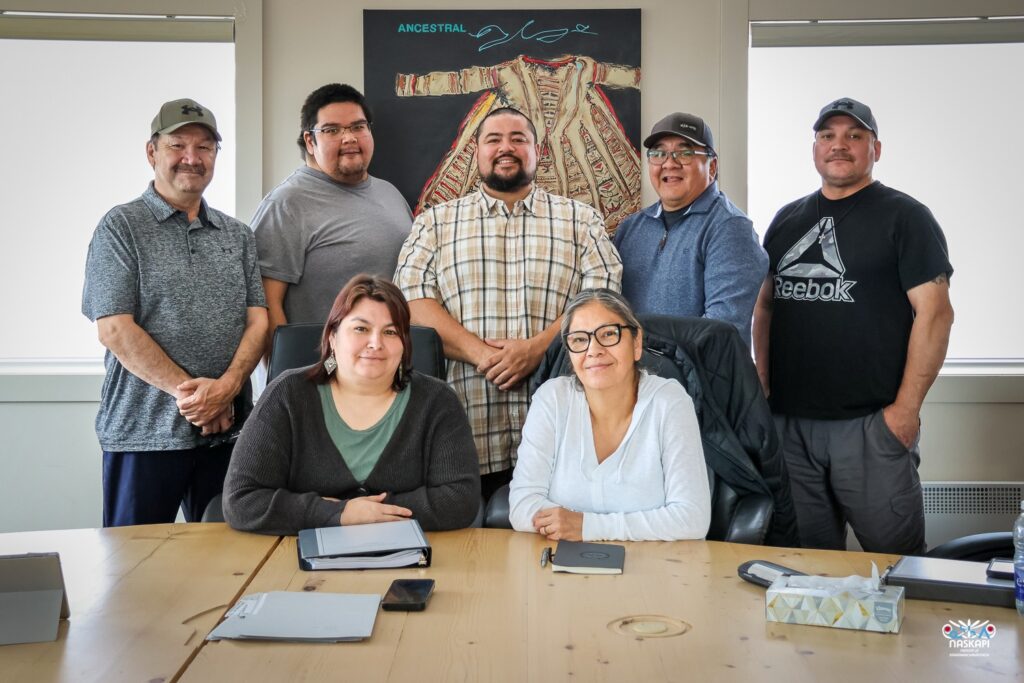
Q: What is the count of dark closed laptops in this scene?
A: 1